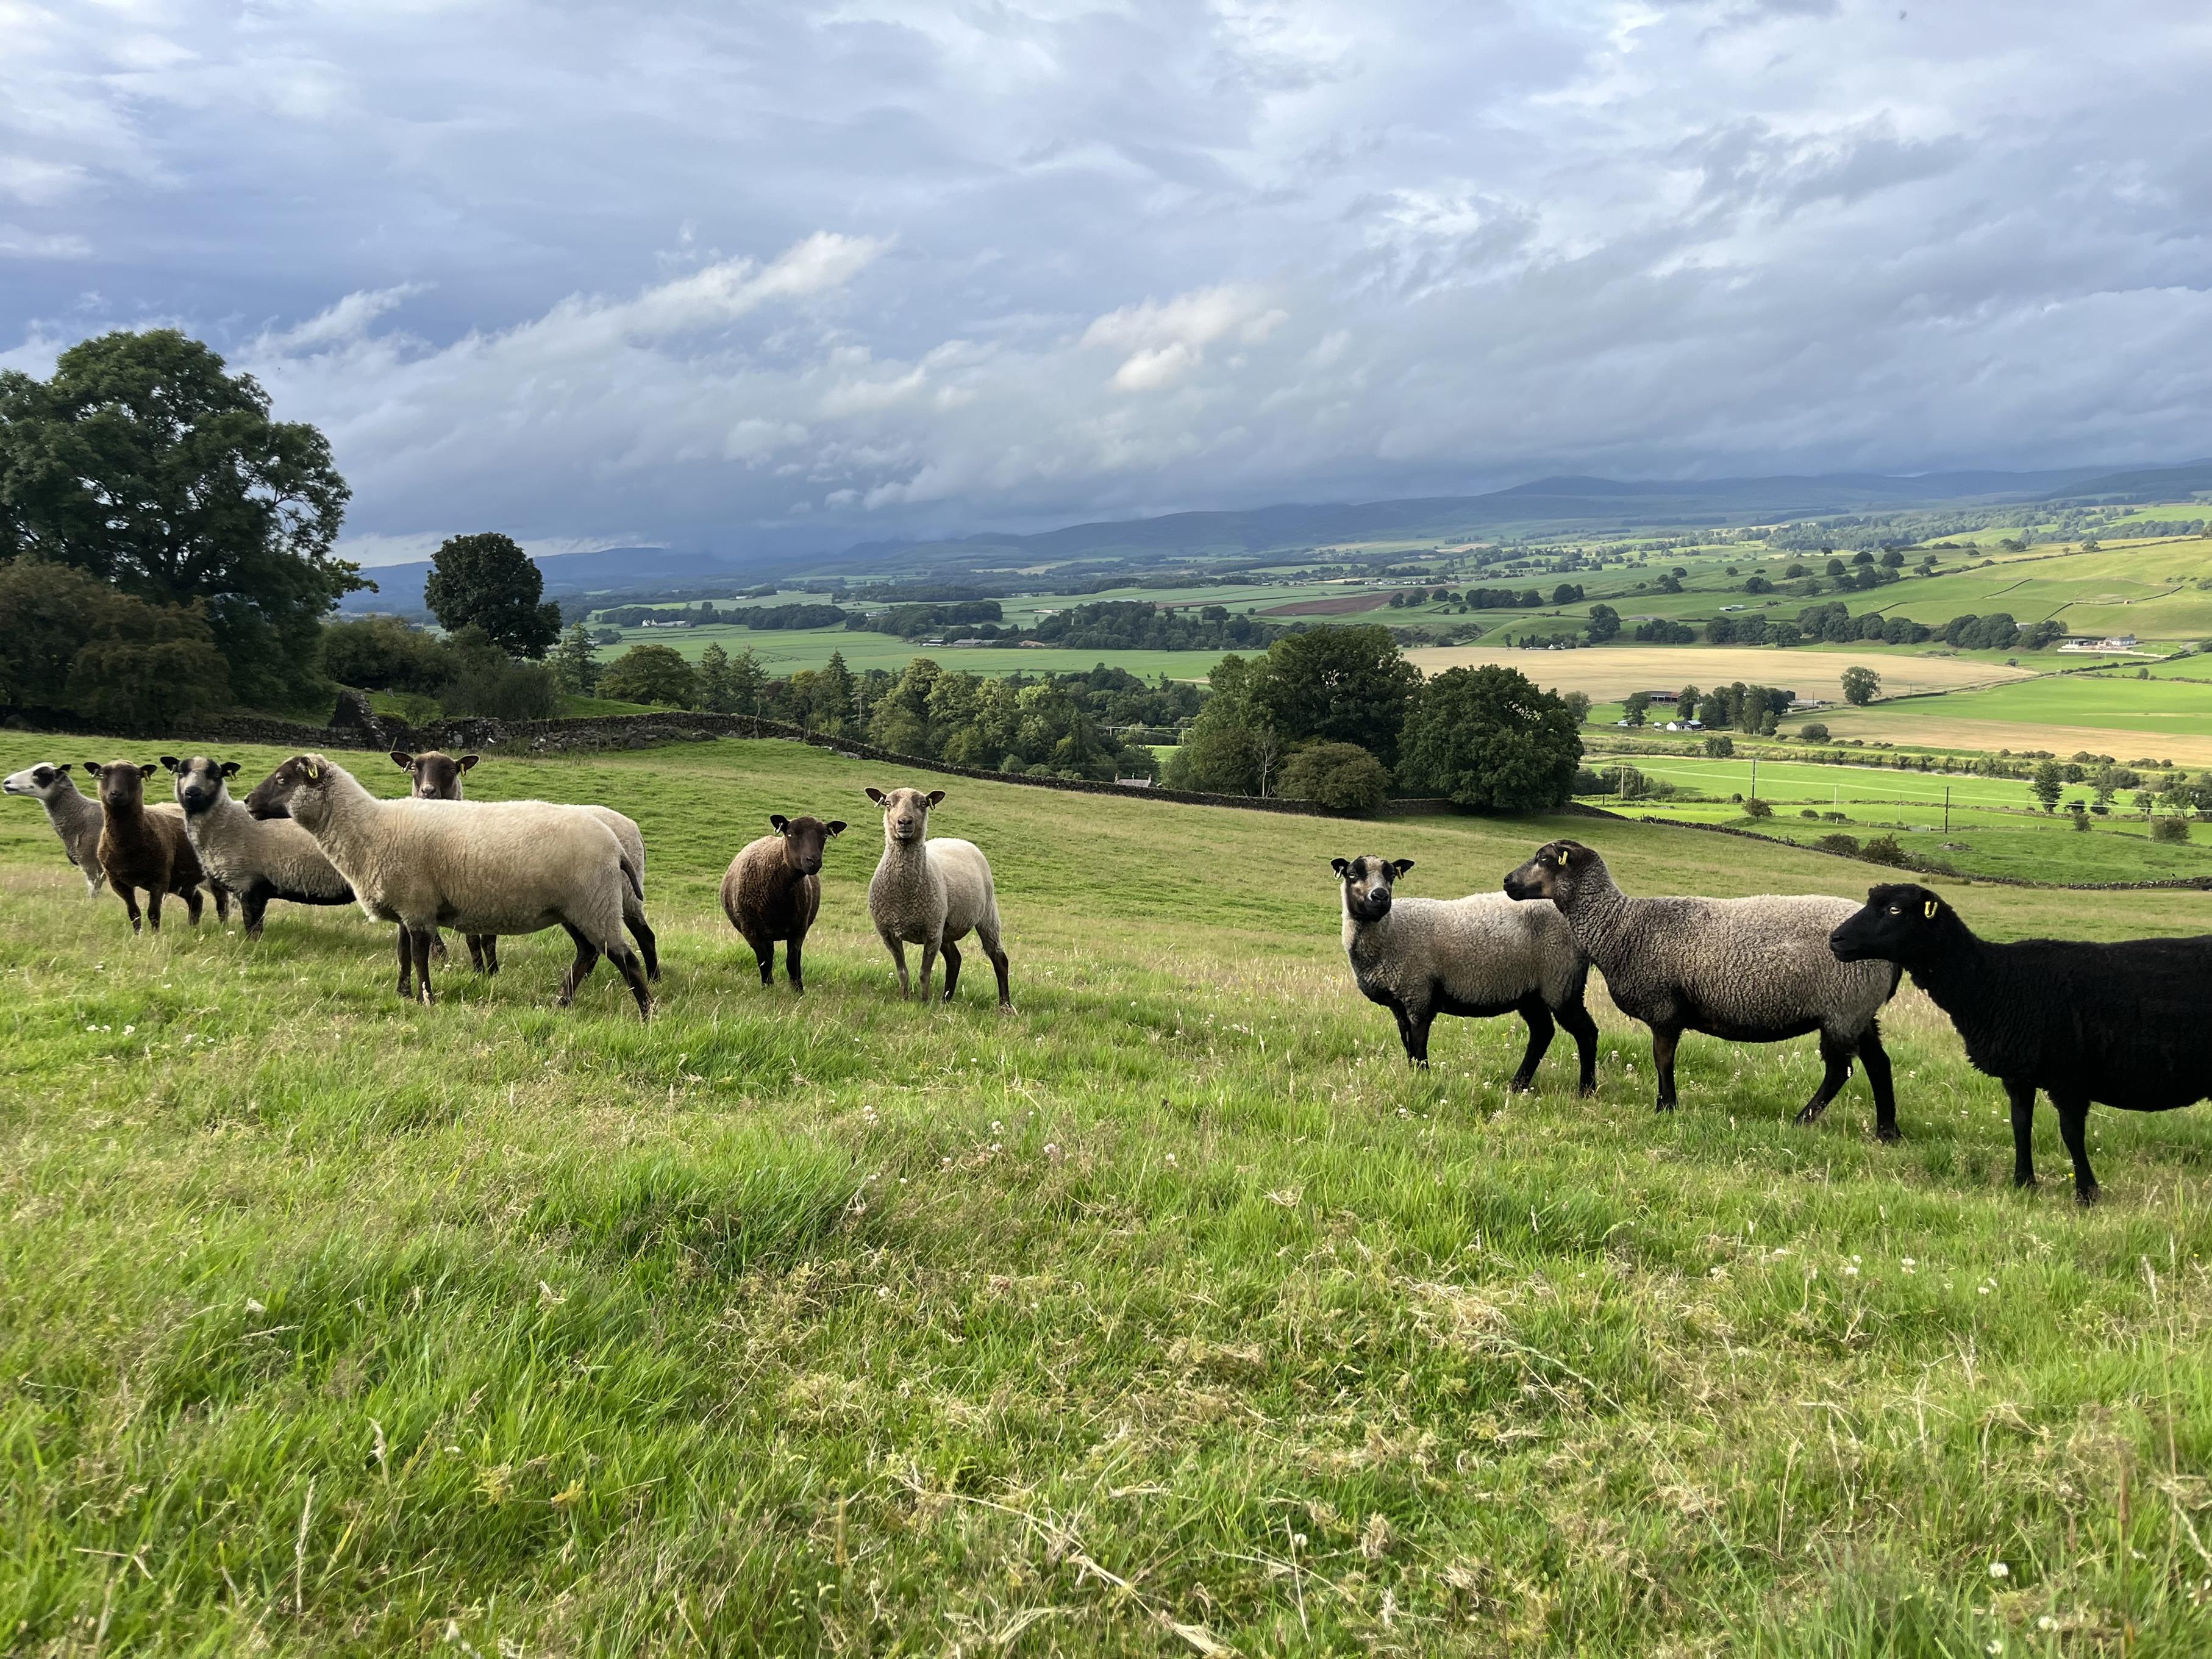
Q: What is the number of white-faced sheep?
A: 1